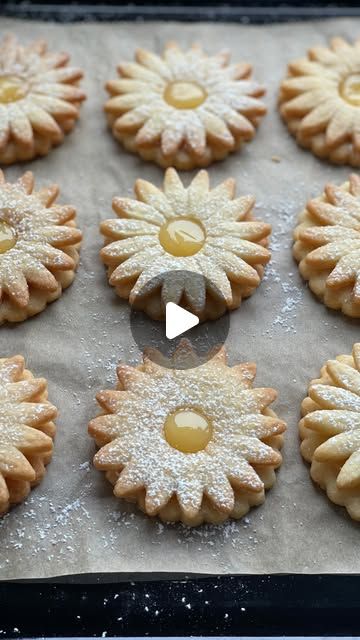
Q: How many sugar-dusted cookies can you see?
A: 9